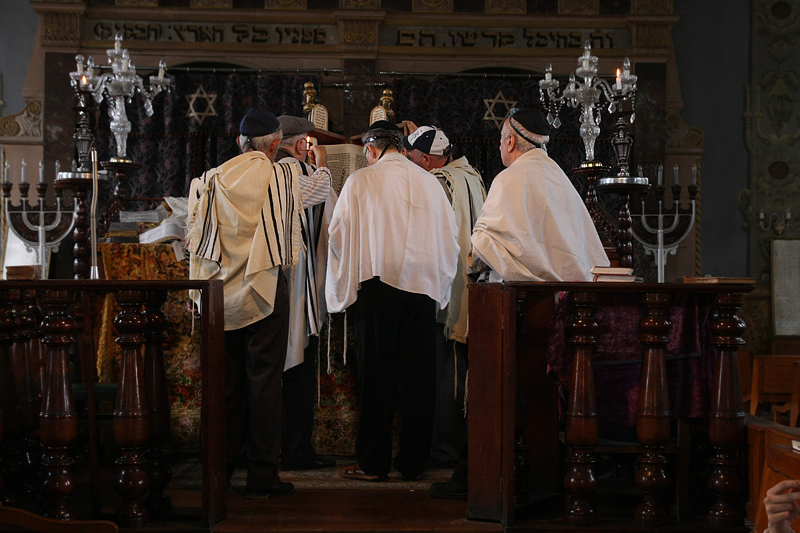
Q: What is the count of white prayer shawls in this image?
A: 5